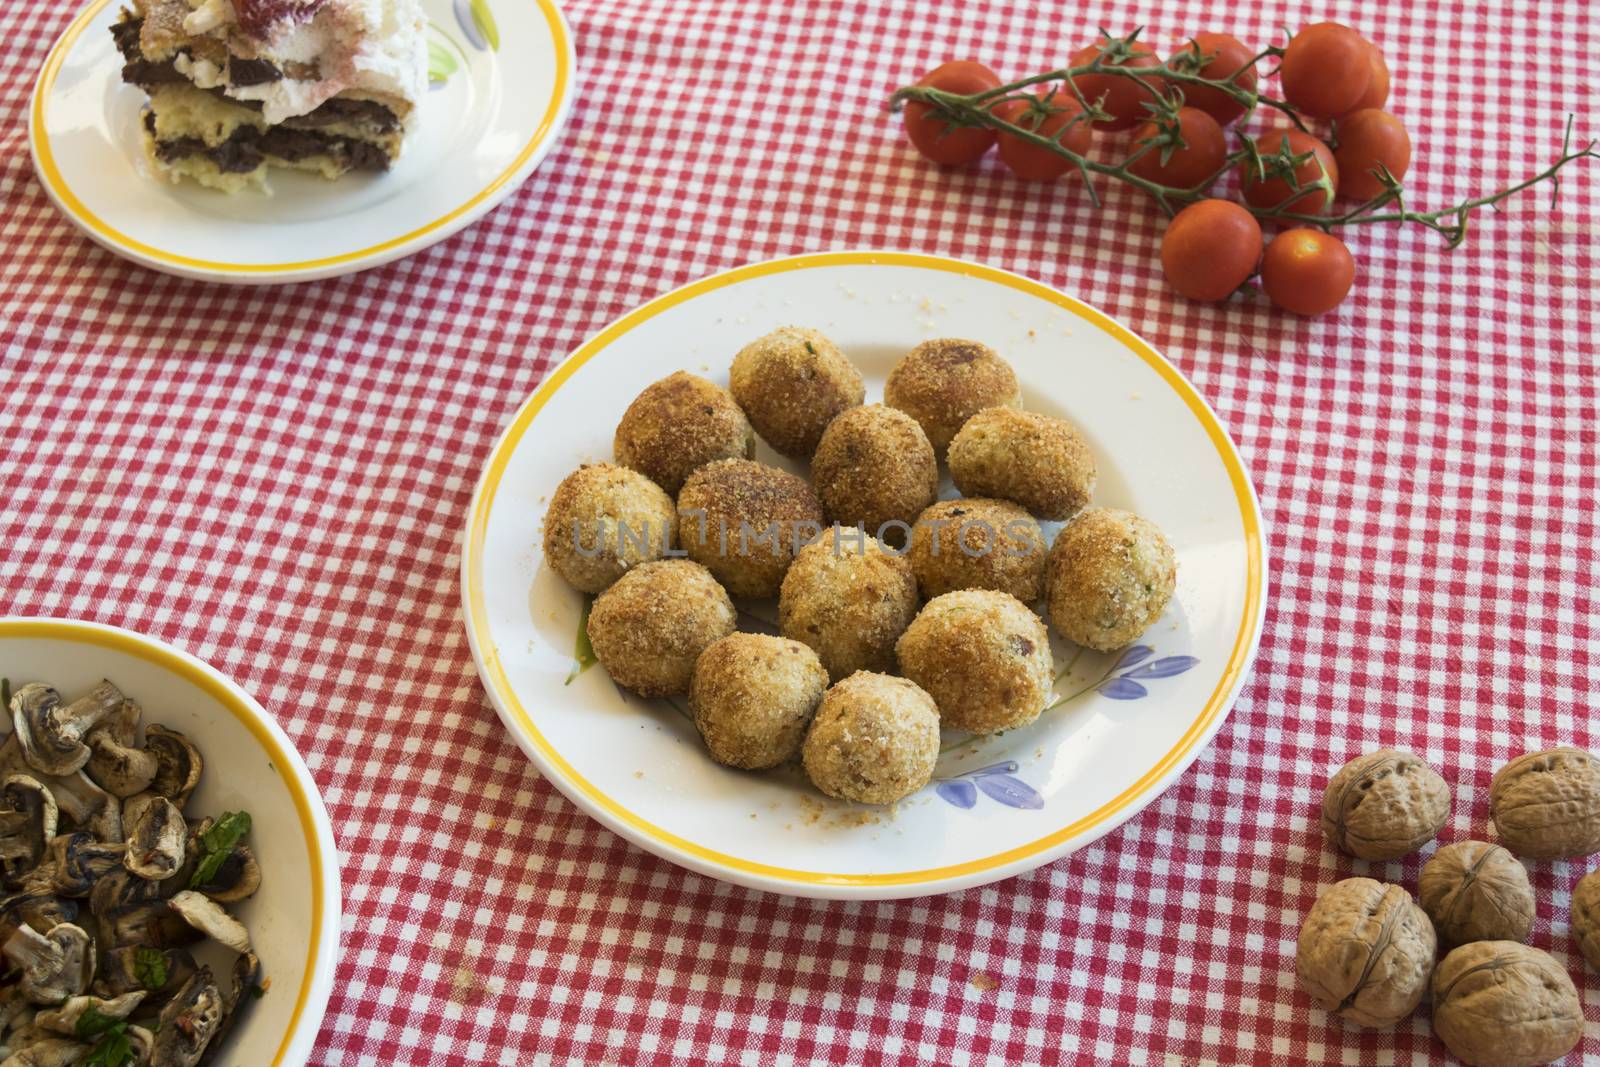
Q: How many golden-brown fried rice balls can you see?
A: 14